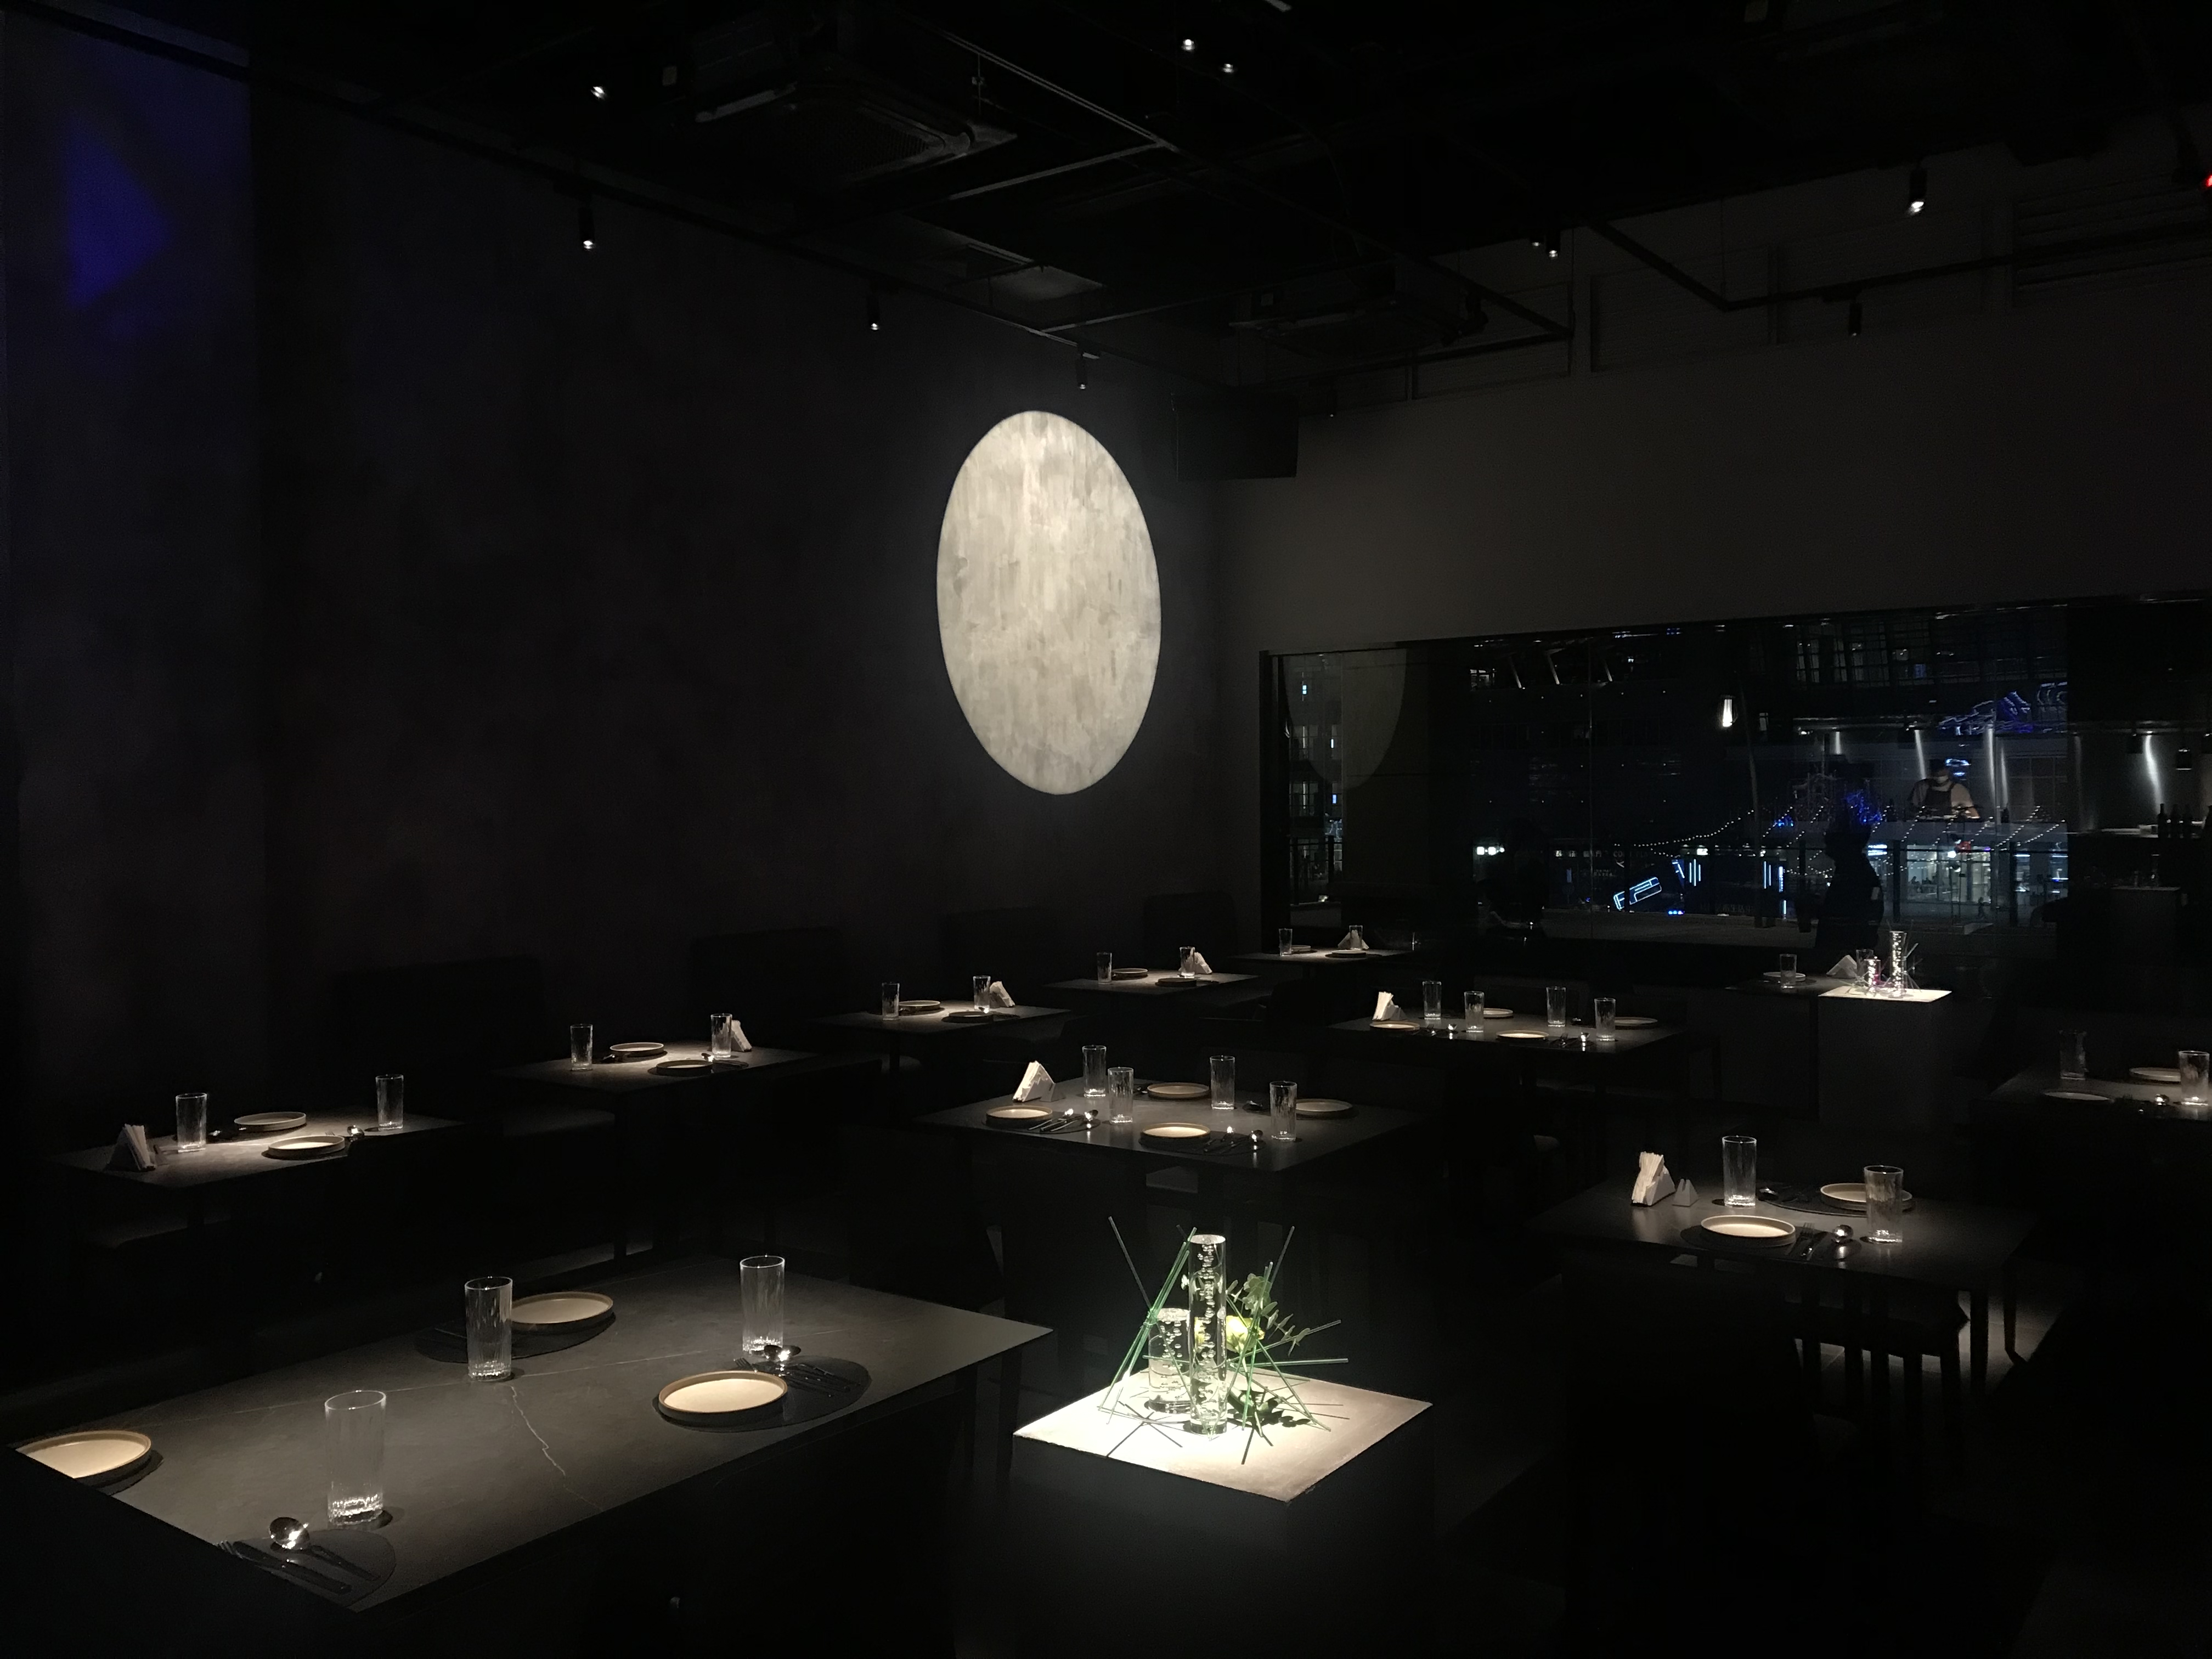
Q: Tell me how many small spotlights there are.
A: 11